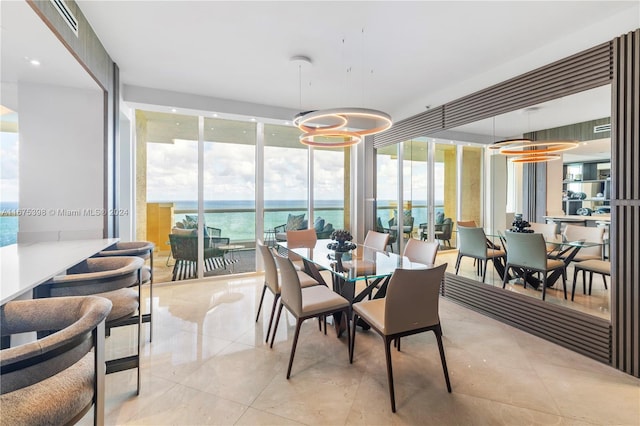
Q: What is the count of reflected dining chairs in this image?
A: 6